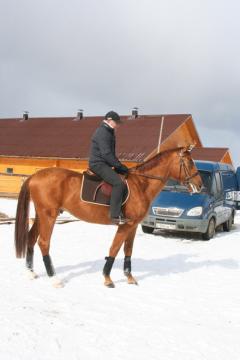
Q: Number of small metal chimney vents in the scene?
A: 3